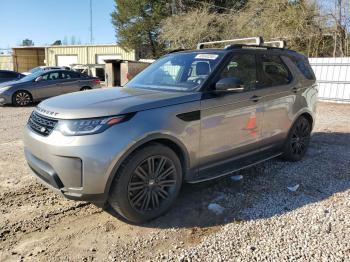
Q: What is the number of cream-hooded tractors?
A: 0